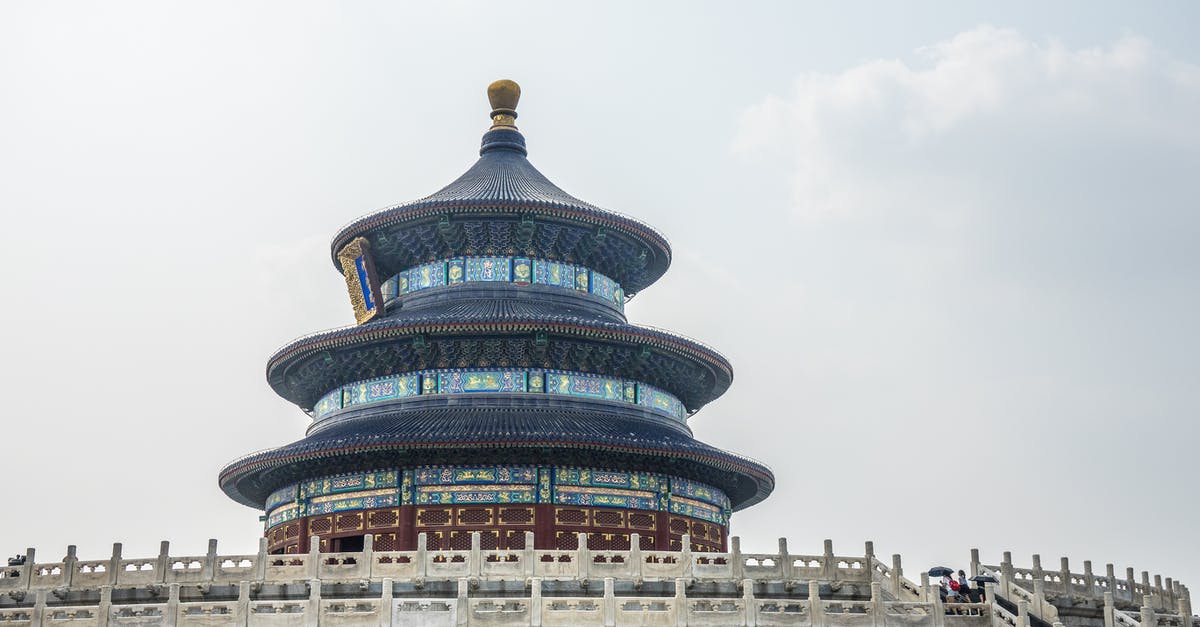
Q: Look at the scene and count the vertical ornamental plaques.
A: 1